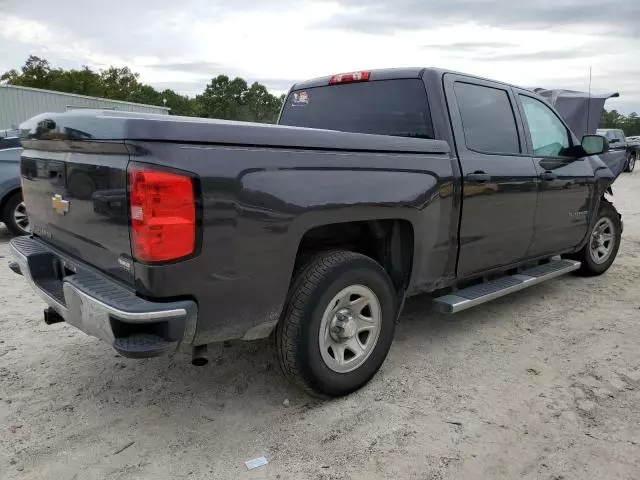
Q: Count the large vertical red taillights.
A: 1